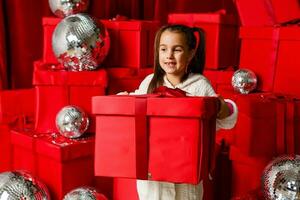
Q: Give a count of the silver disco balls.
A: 7